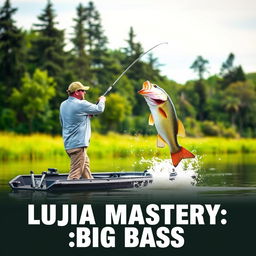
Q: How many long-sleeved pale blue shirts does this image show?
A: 1